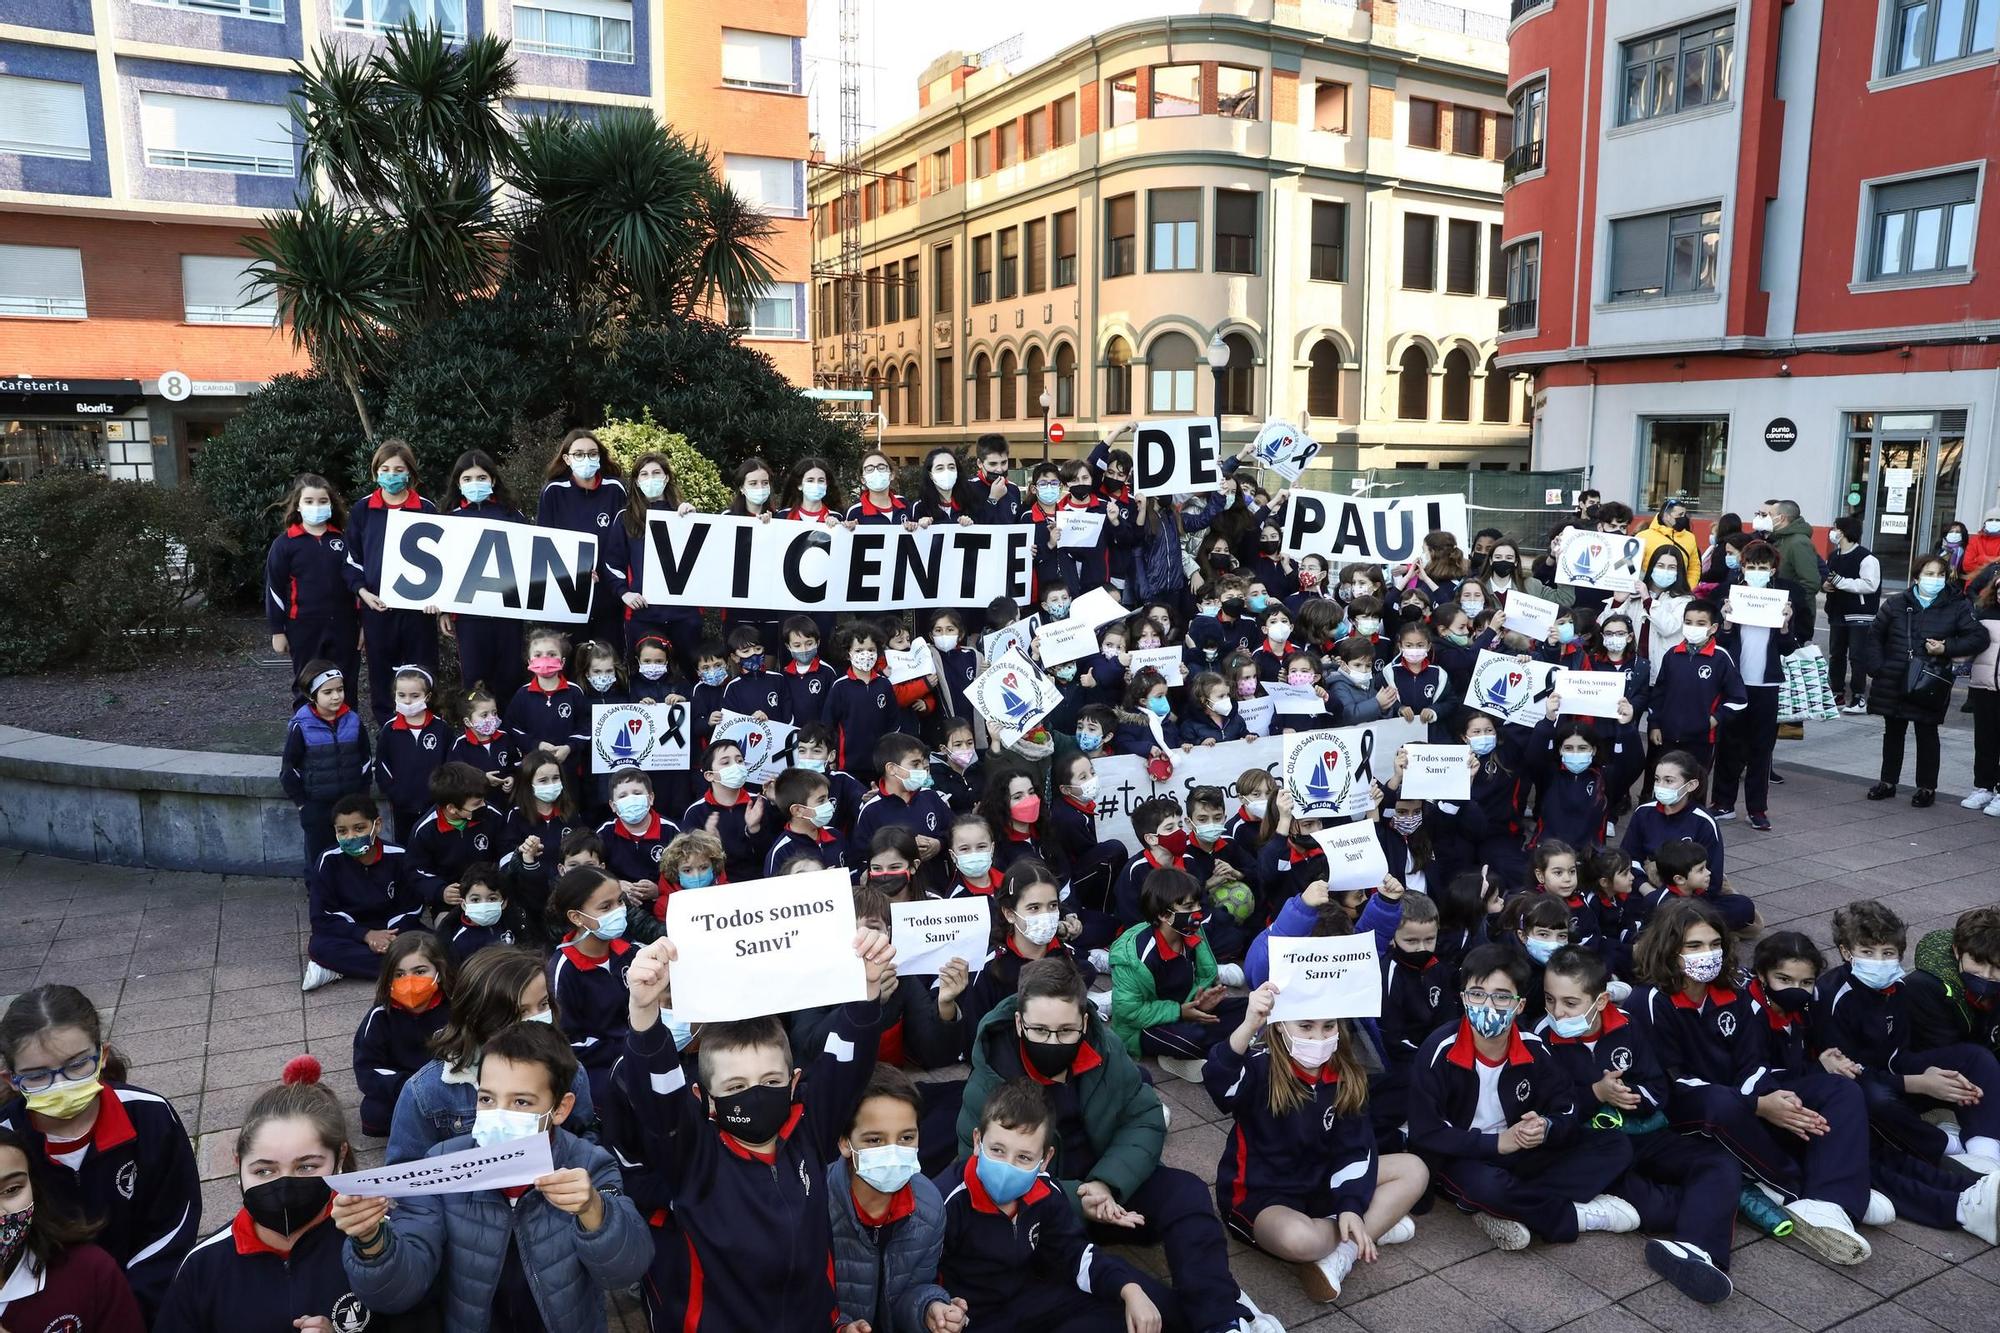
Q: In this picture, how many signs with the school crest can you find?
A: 8